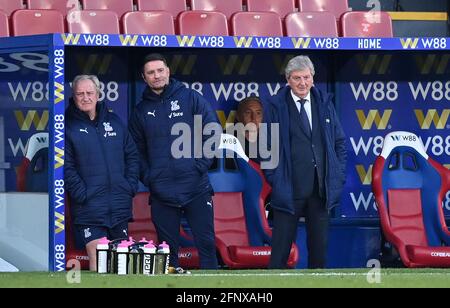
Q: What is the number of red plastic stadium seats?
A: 15